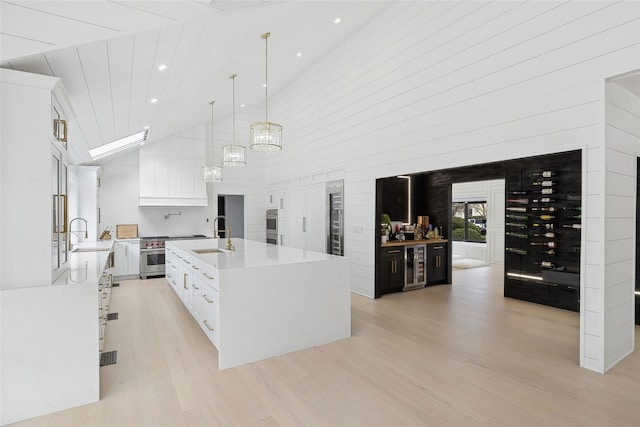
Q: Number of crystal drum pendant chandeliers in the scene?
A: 3